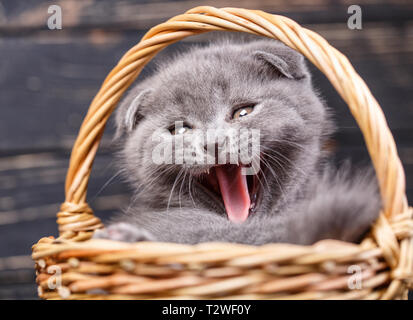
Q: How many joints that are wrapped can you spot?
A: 2